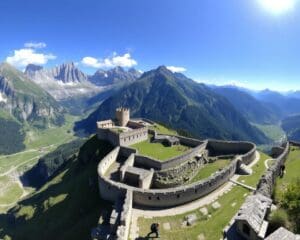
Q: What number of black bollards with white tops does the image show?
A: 0